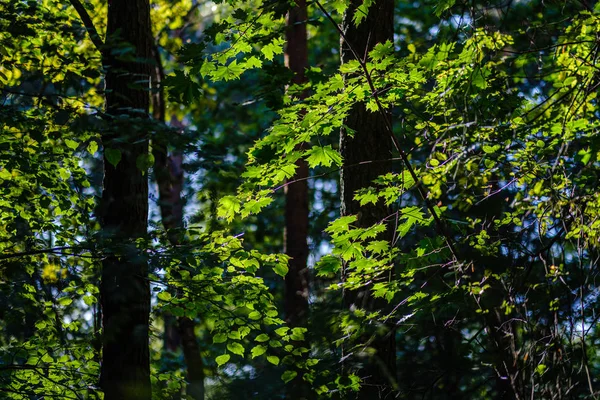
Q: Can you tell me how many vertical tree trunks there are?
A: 4